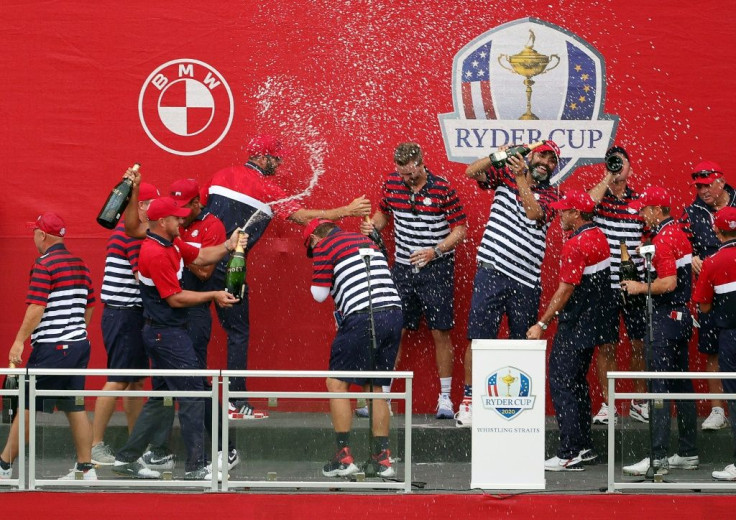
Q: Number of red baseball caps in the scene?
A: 11